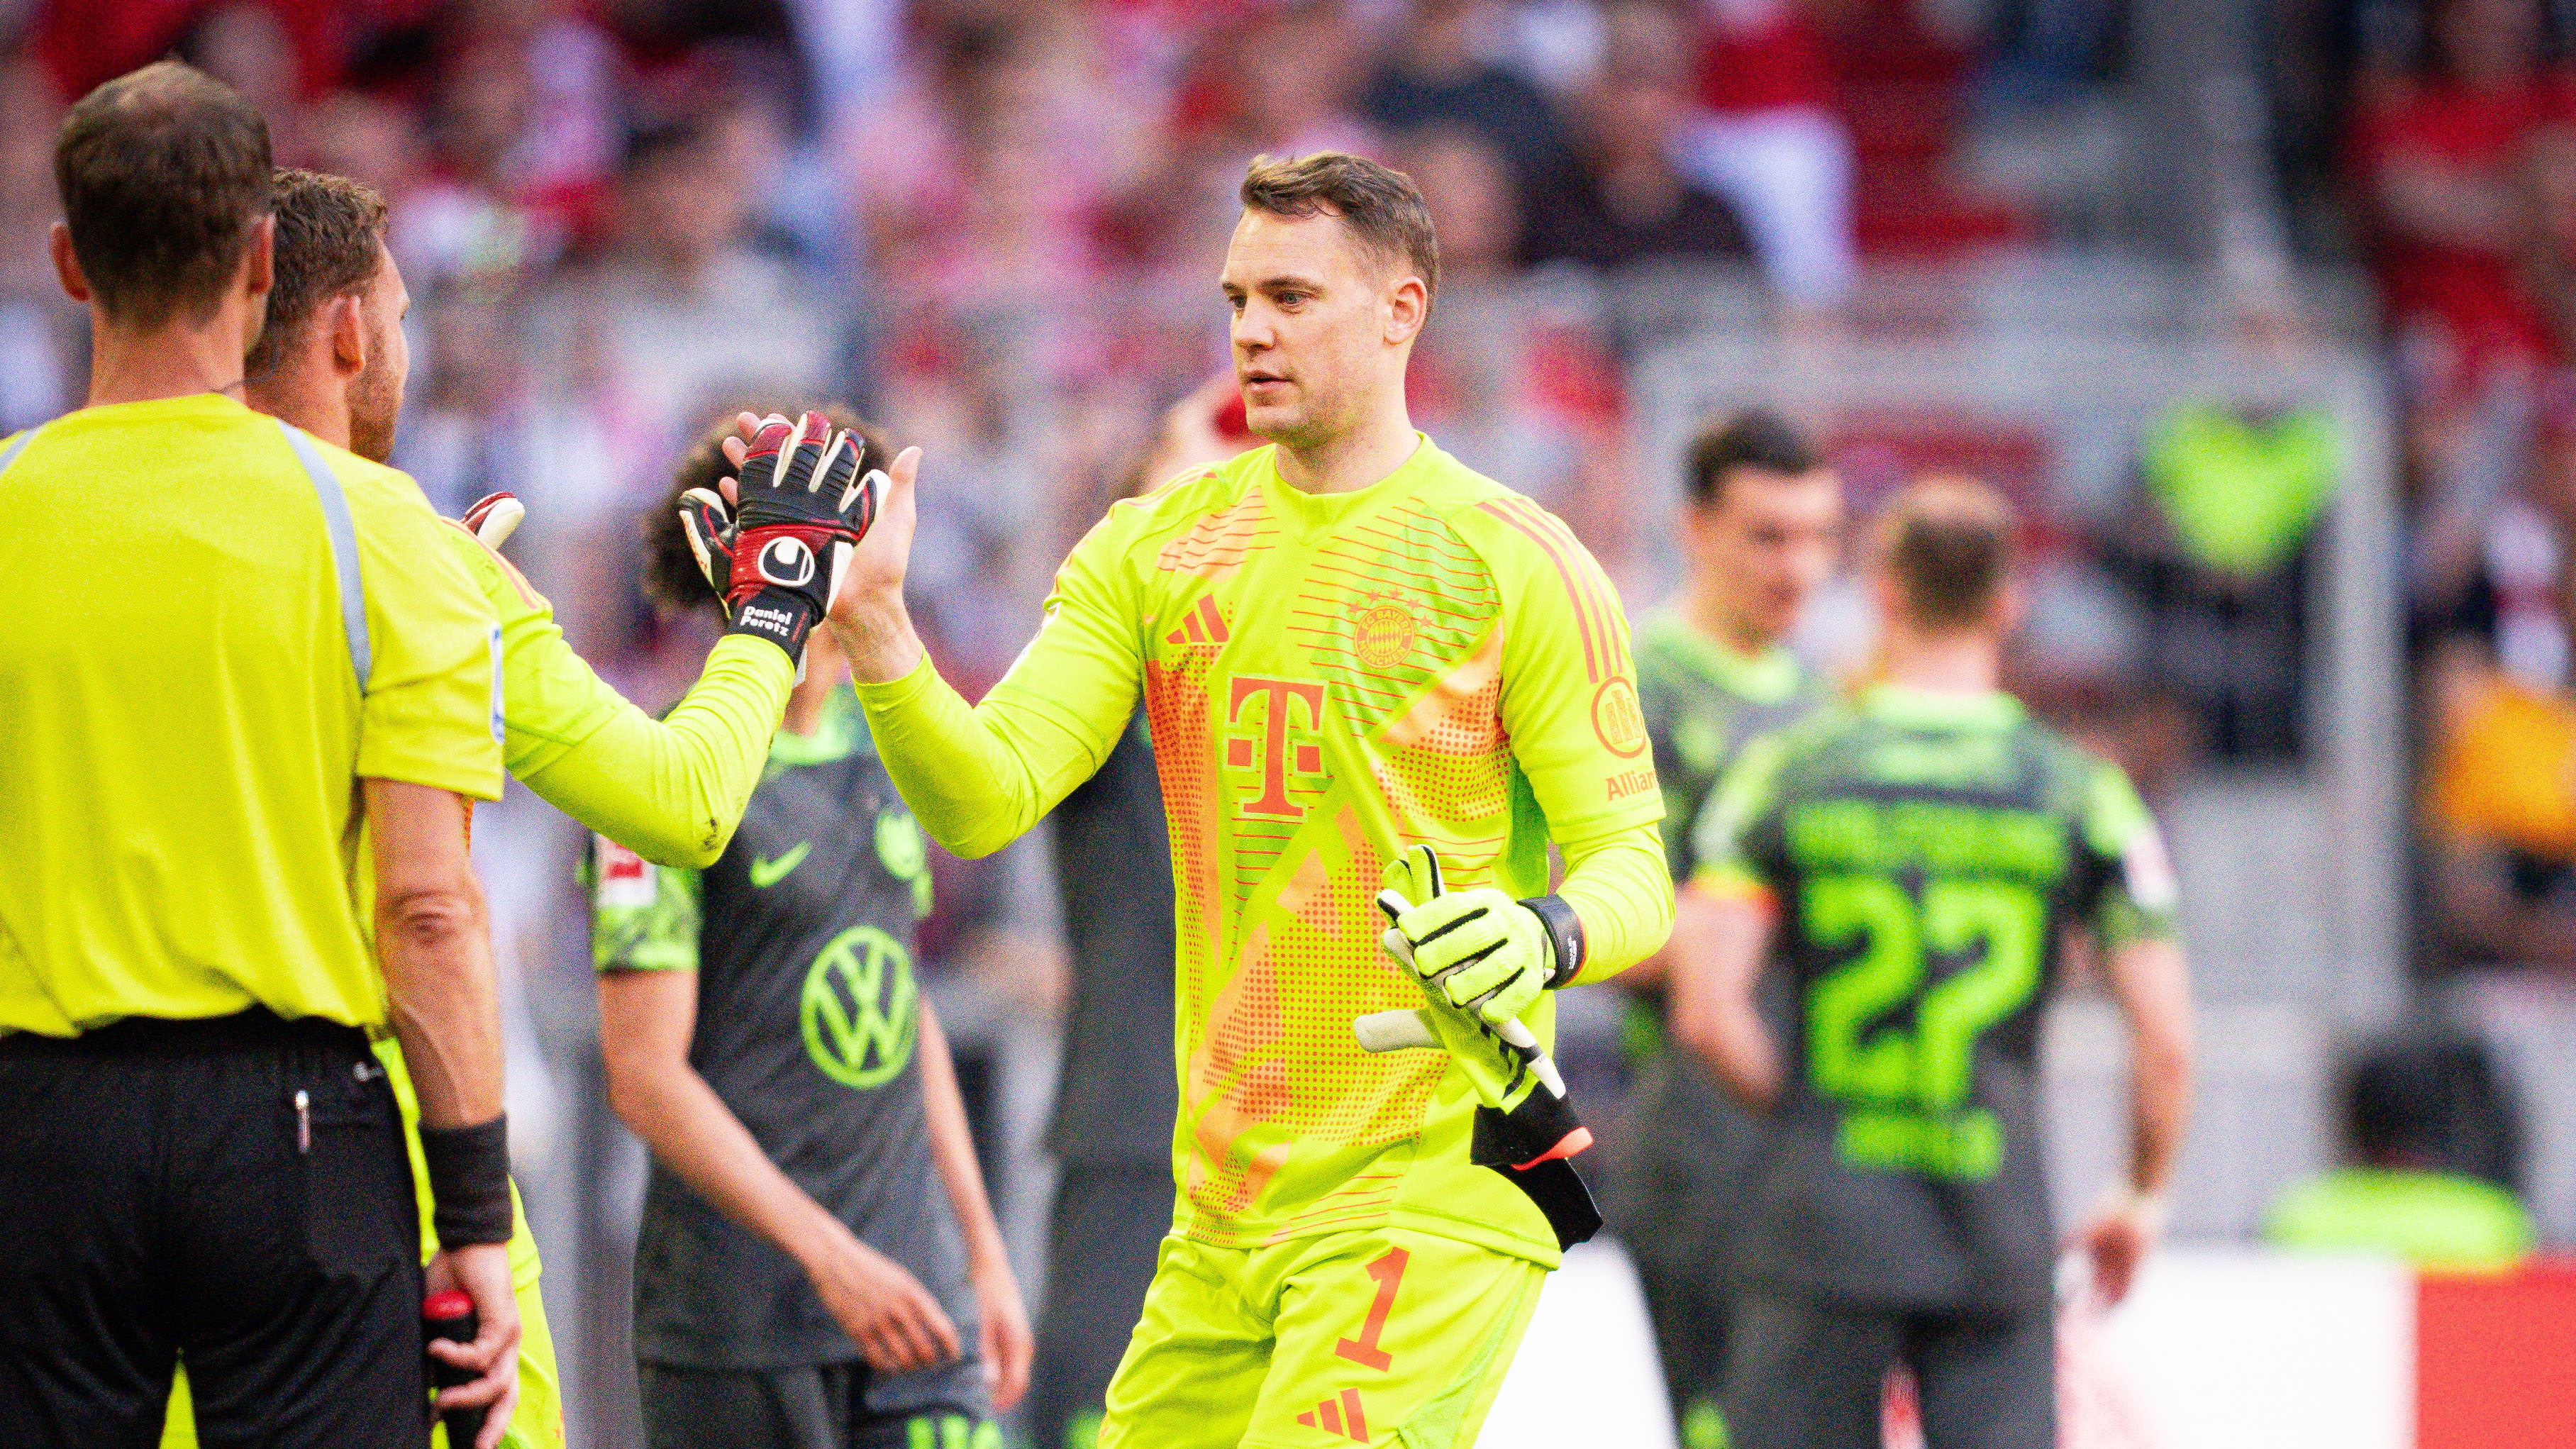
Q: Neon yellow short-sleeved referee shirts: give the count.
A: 1